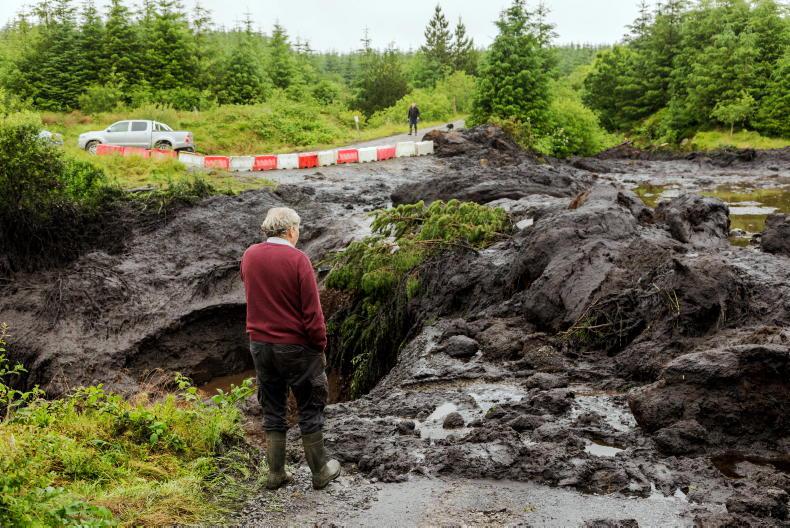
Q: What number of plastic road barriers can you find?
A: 15